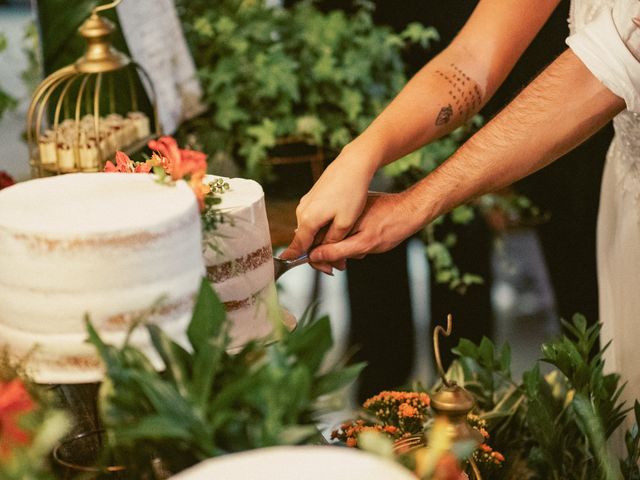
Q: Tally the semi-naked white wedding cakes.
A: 2